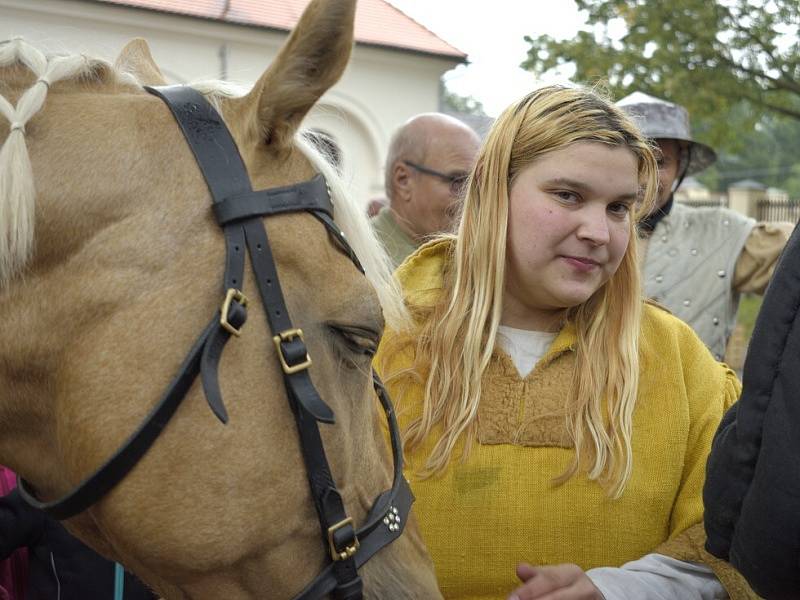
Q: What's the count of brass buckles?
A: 3